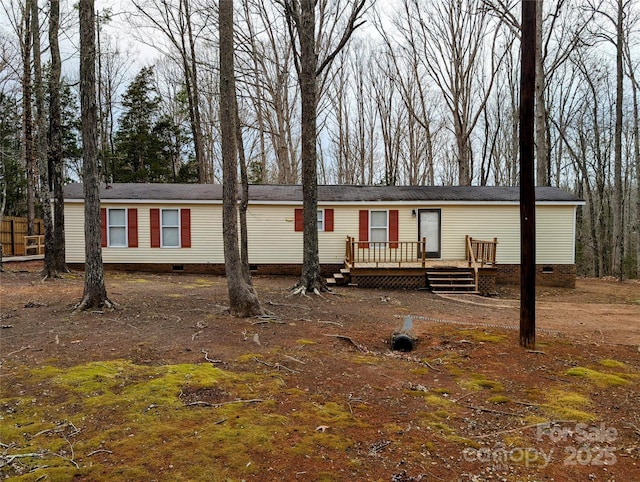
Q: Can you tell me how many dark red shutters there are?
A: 8